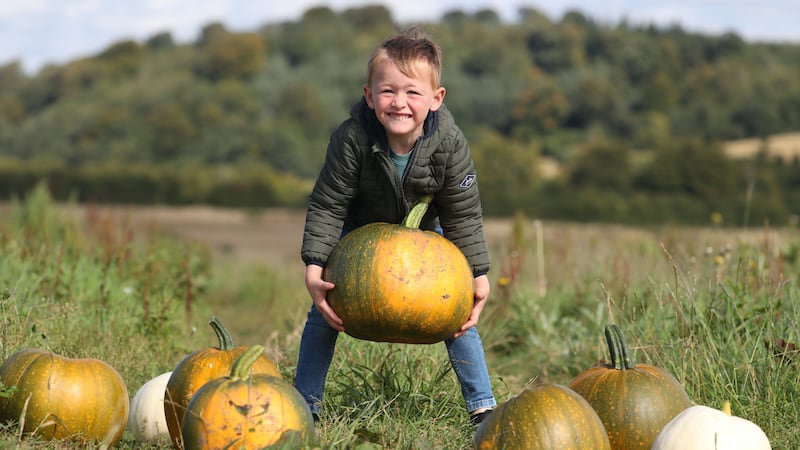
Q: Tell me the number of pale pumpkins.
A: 2